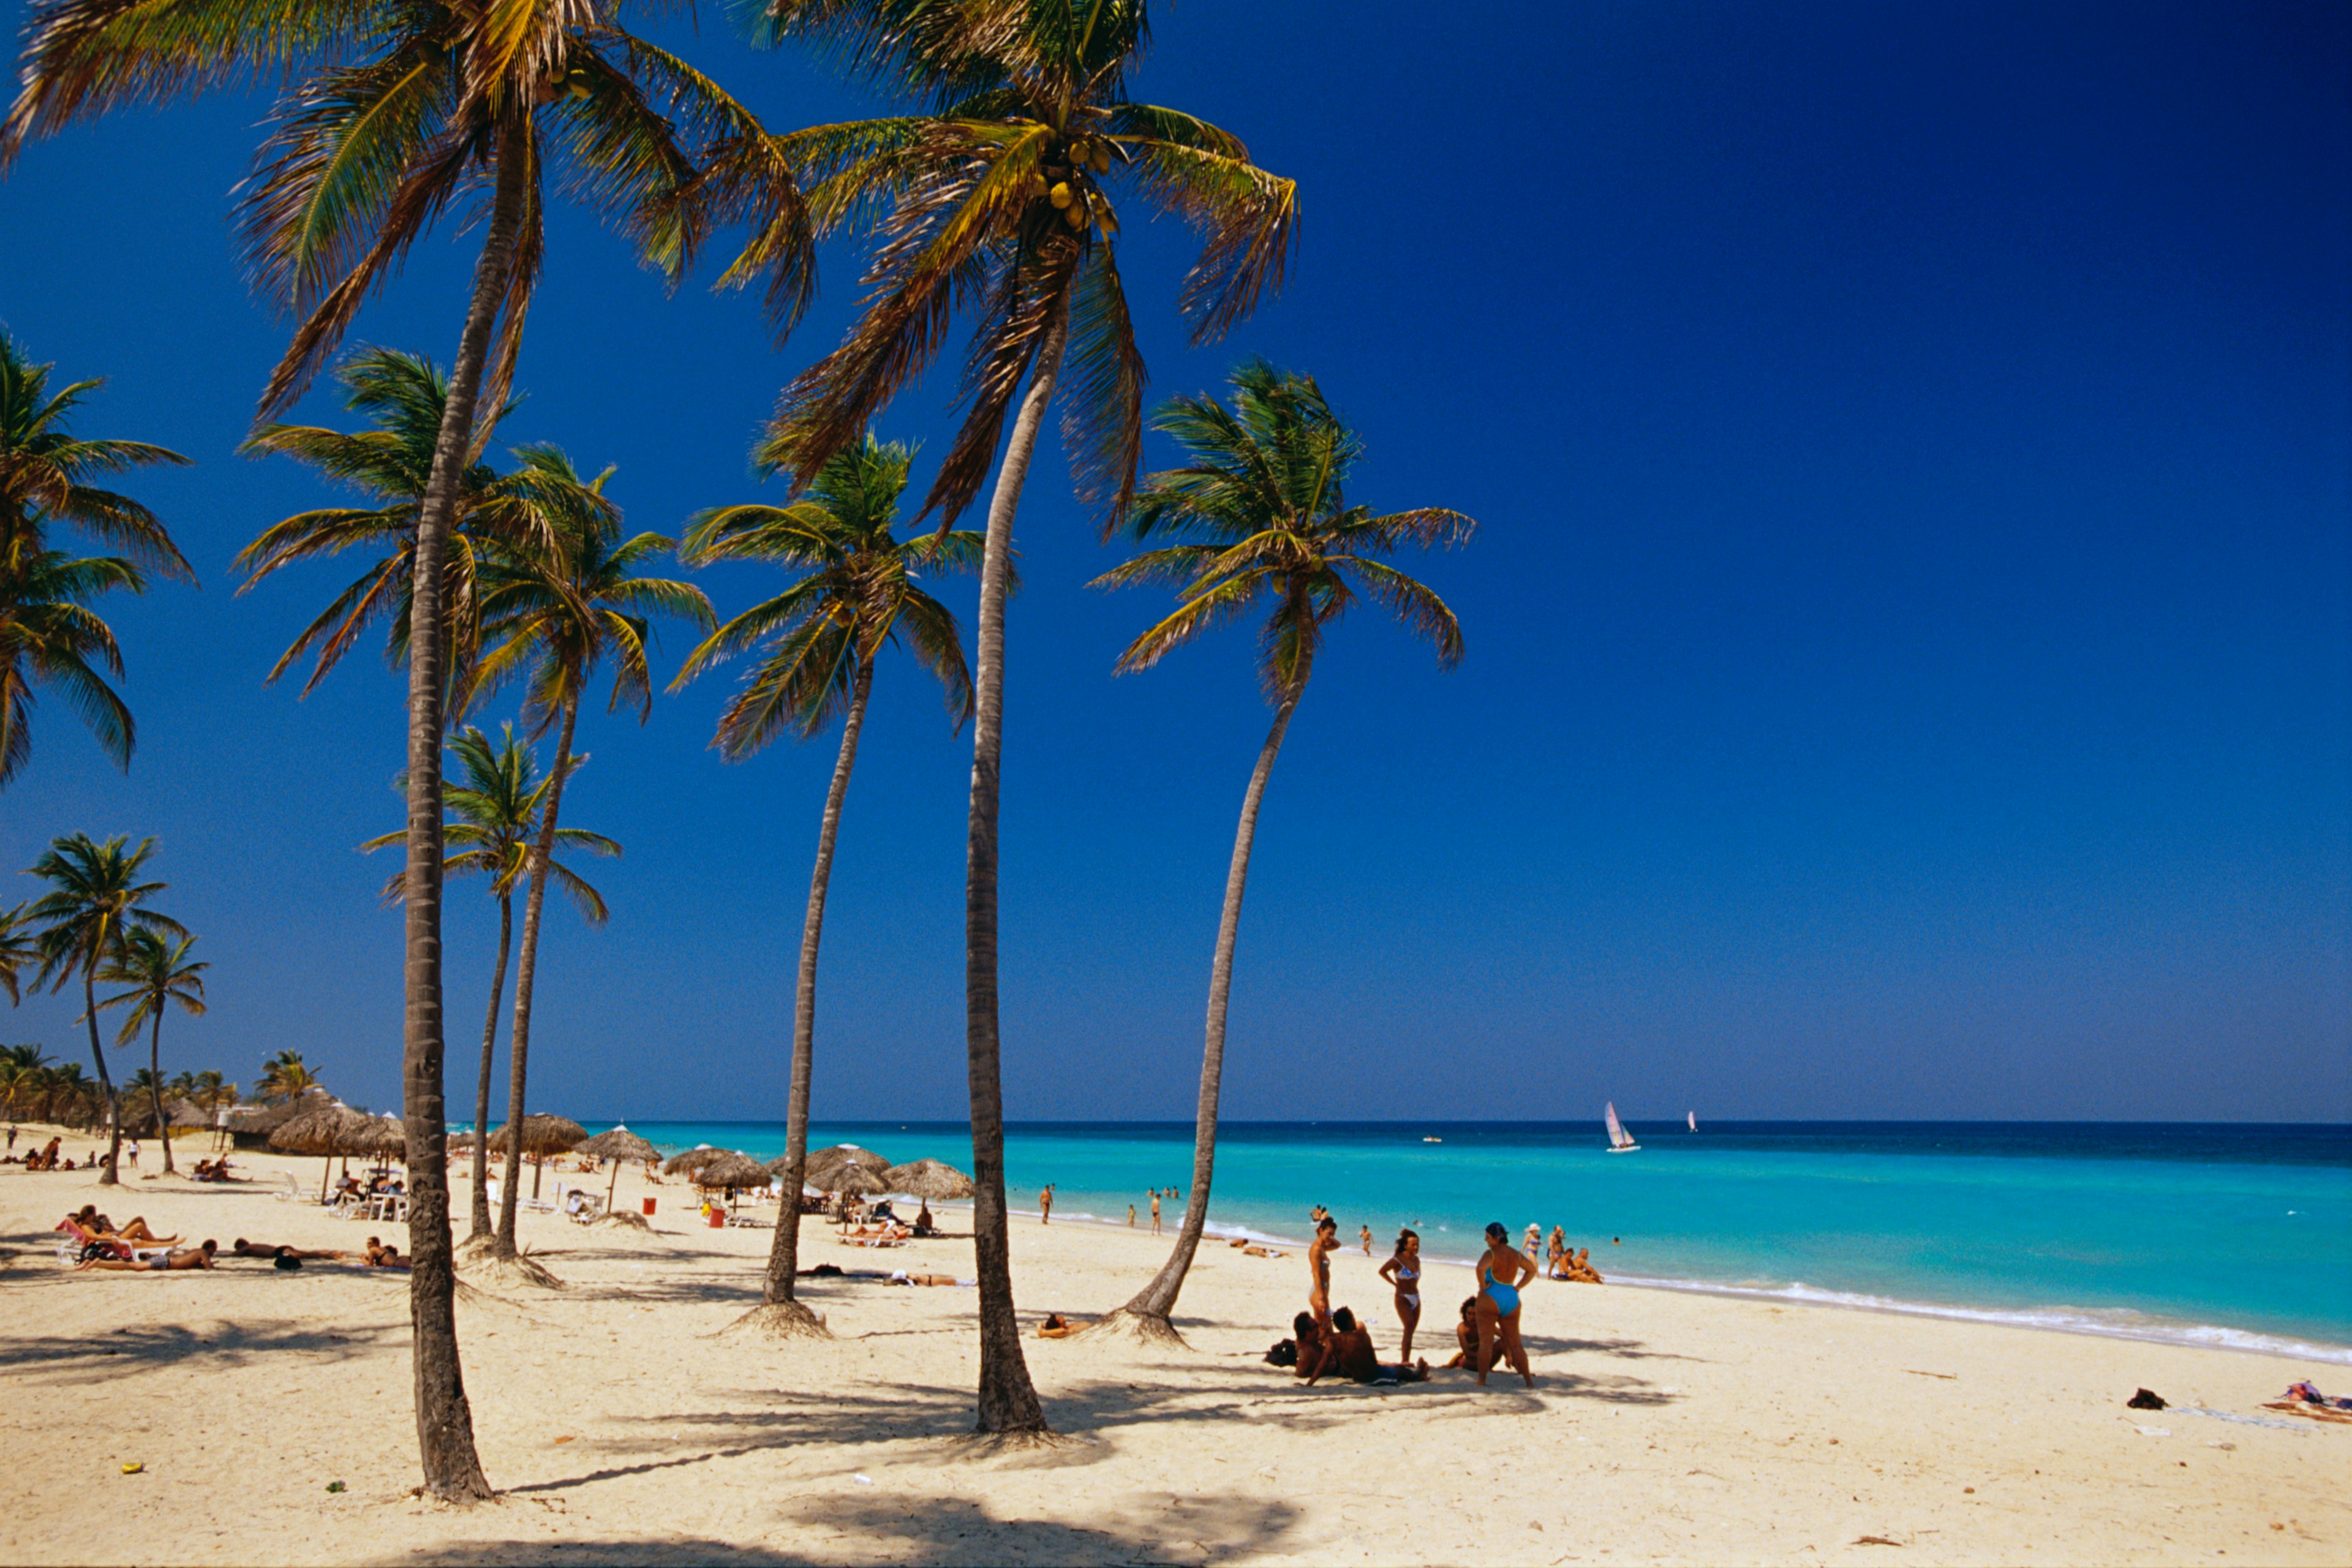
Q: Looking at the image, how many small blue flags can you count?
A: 0